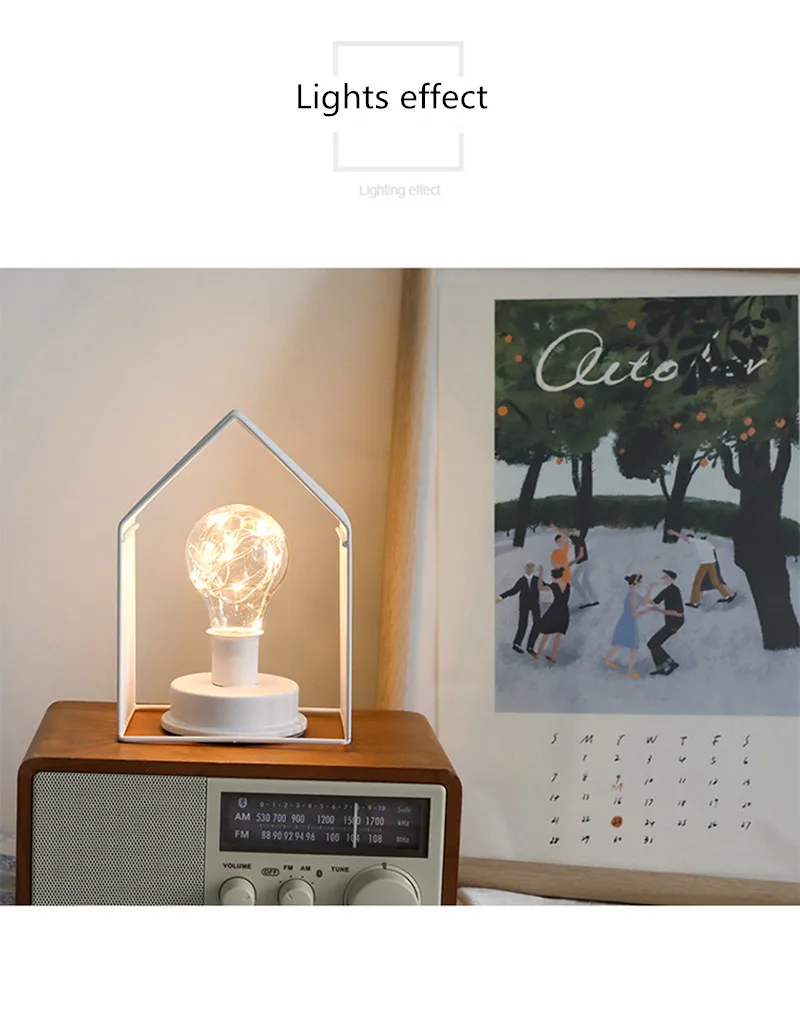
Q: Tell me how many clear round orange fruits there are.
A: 15